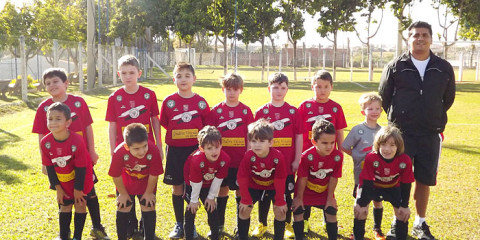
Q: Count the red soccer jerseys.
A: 12